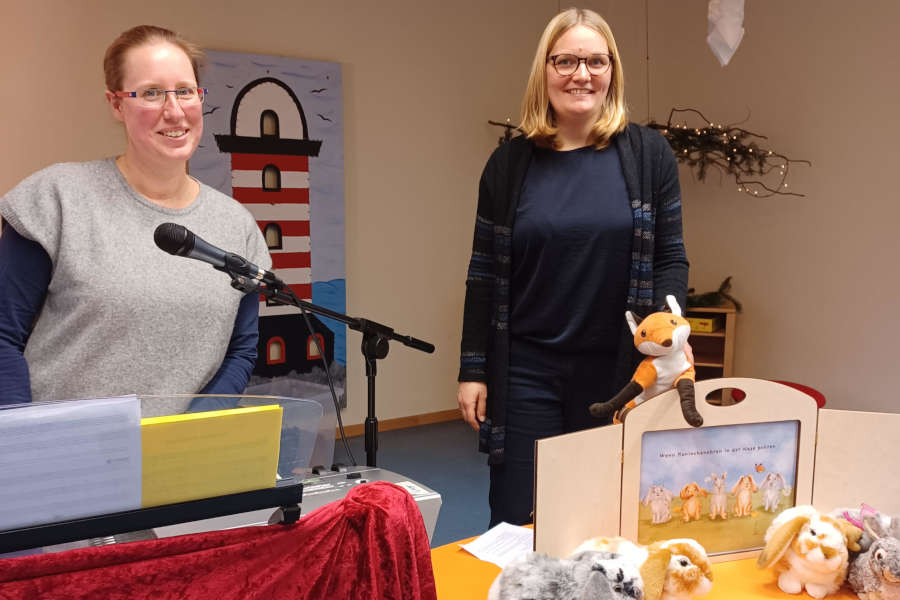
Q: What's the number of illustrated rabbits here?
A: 5